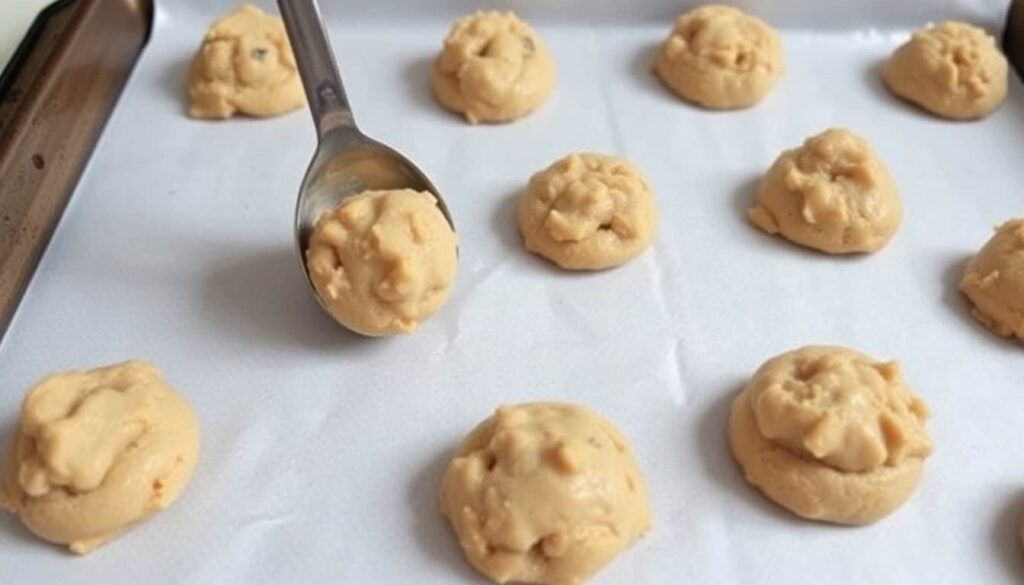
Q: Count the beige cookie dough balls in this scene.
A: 11